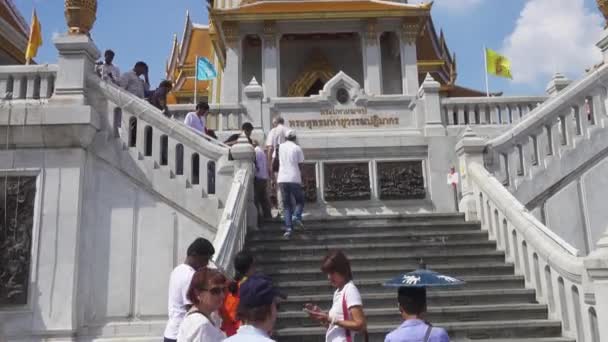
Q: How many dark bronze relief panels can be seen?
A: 4